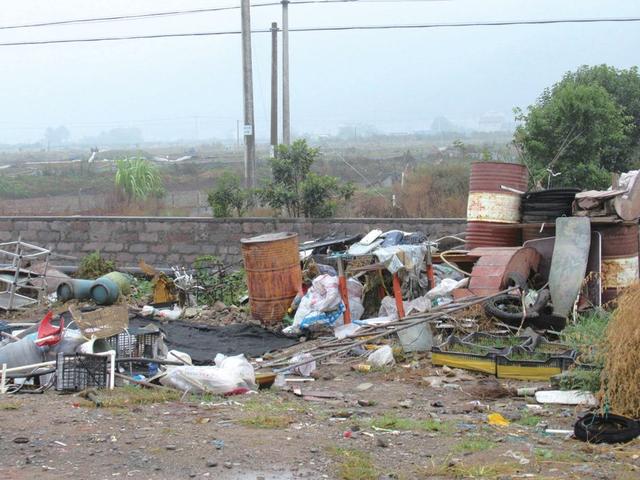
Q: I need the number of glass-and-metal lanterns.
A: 0